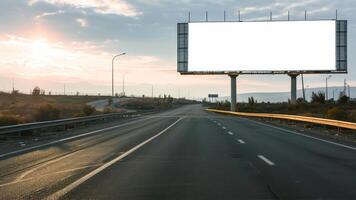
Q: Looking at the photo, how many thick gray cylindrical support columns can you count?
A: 2